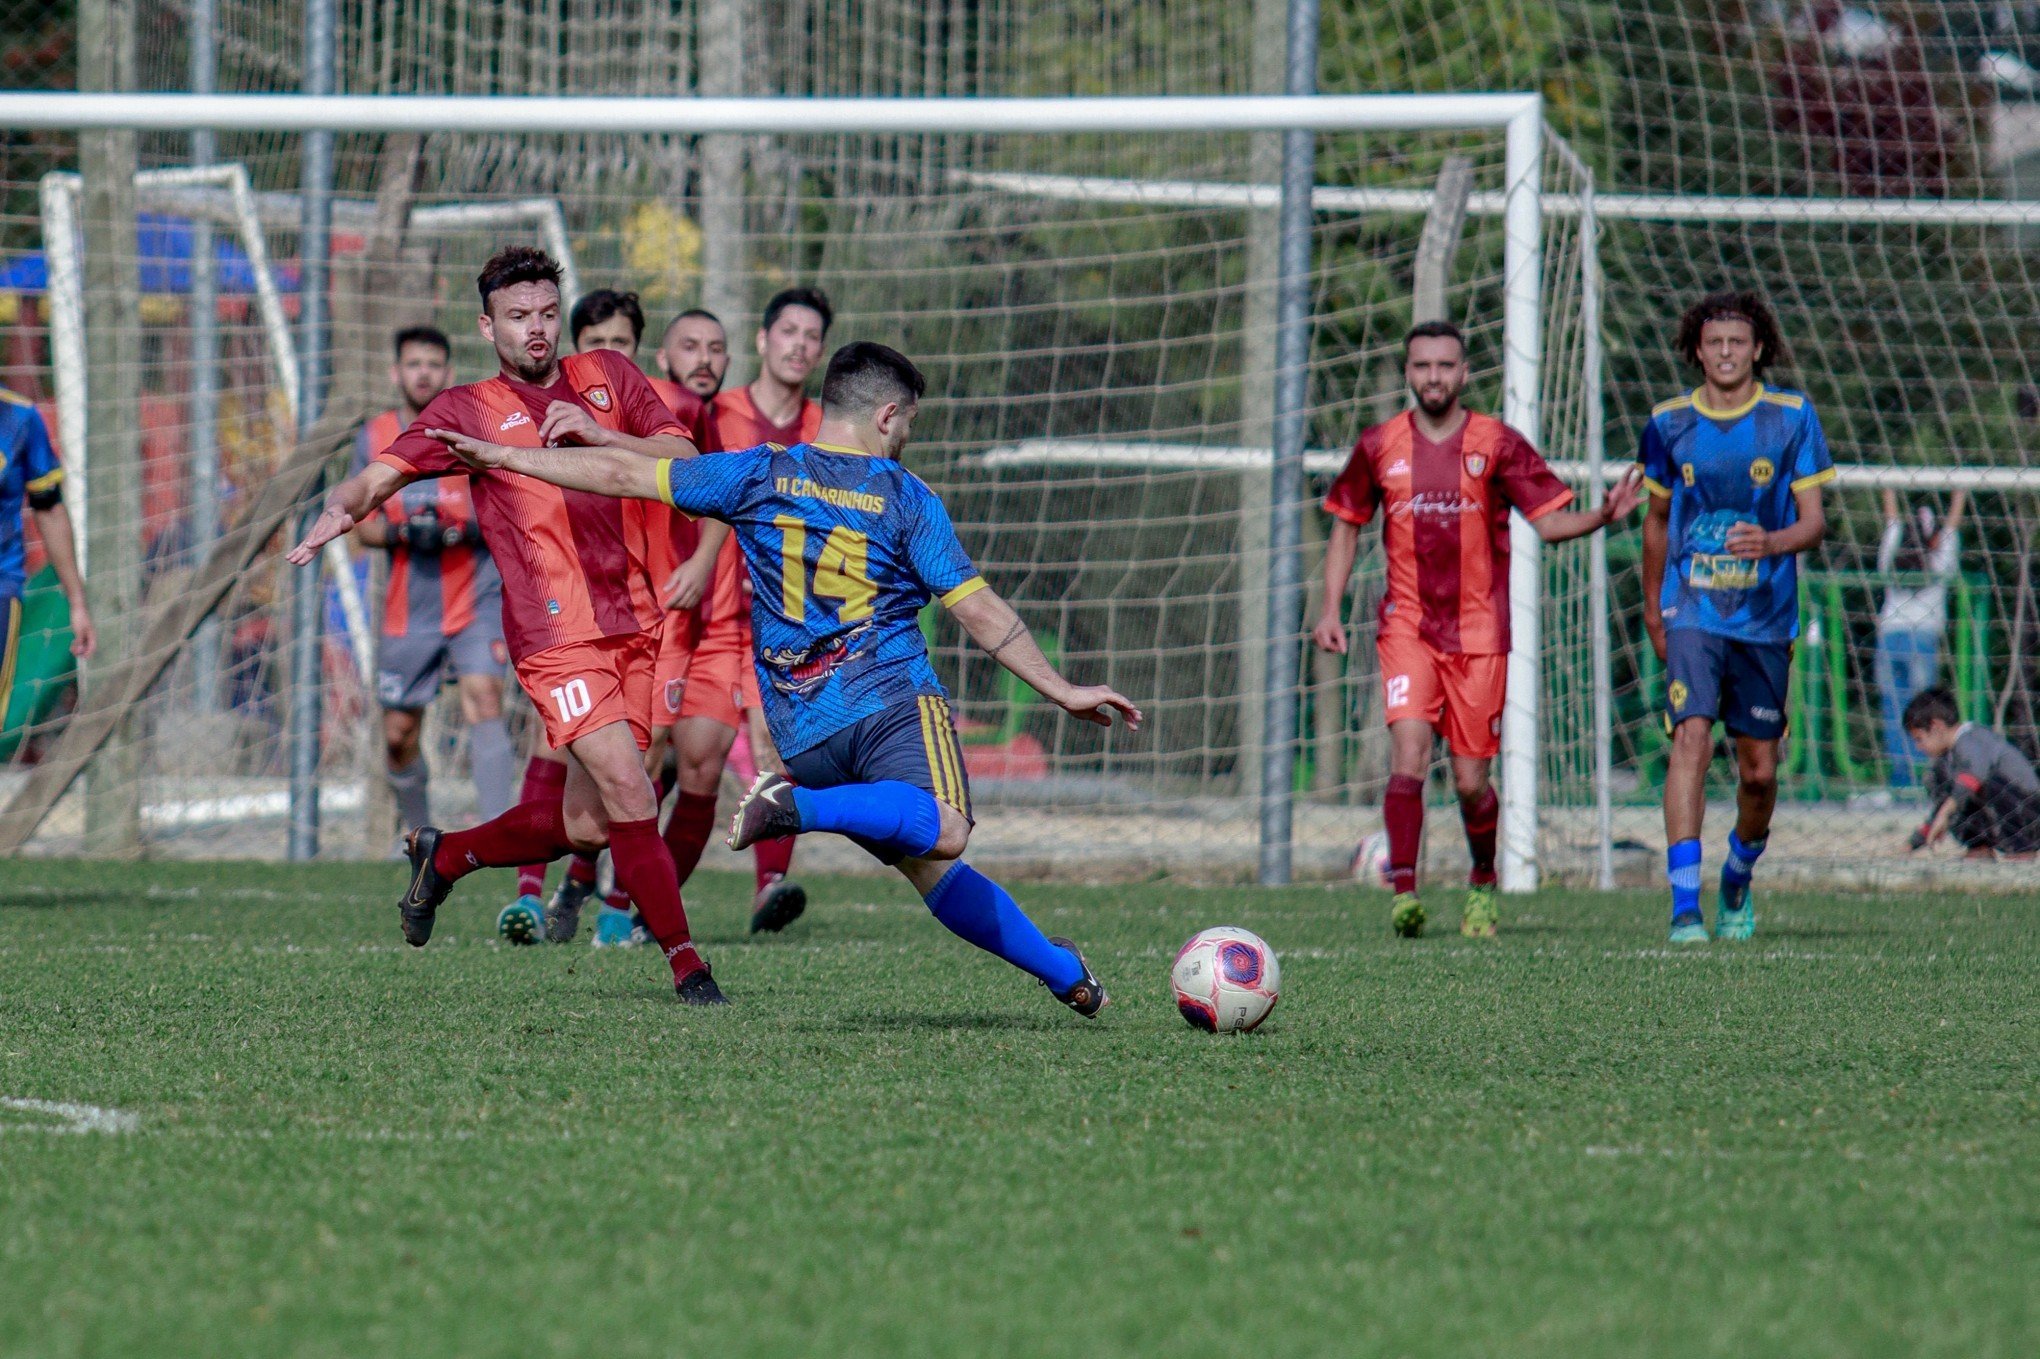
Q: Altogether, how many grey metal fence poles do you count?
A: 3